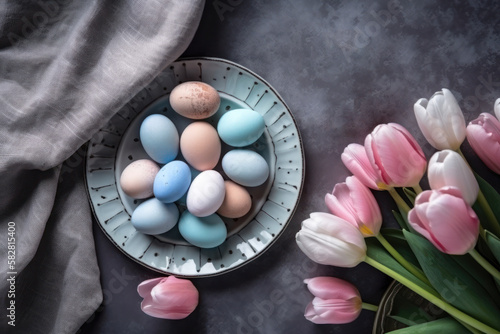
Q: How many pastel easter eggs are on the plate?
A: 11